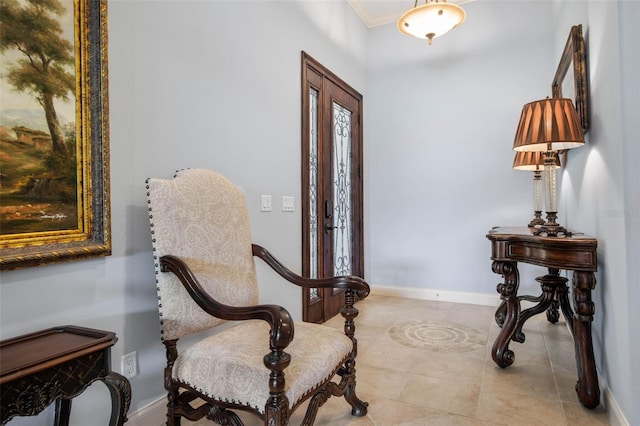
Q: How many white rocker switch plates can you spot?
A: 2